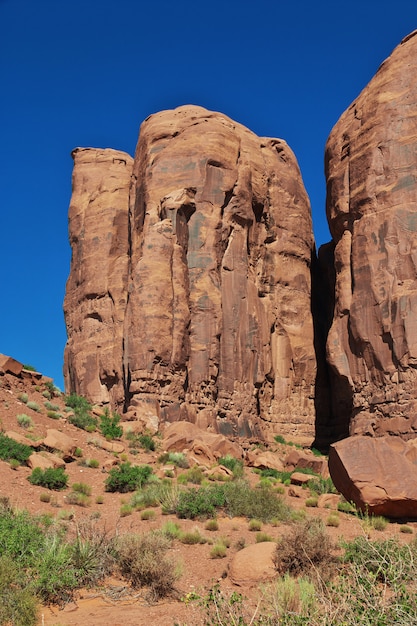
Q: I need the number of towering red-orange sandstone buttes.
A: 3